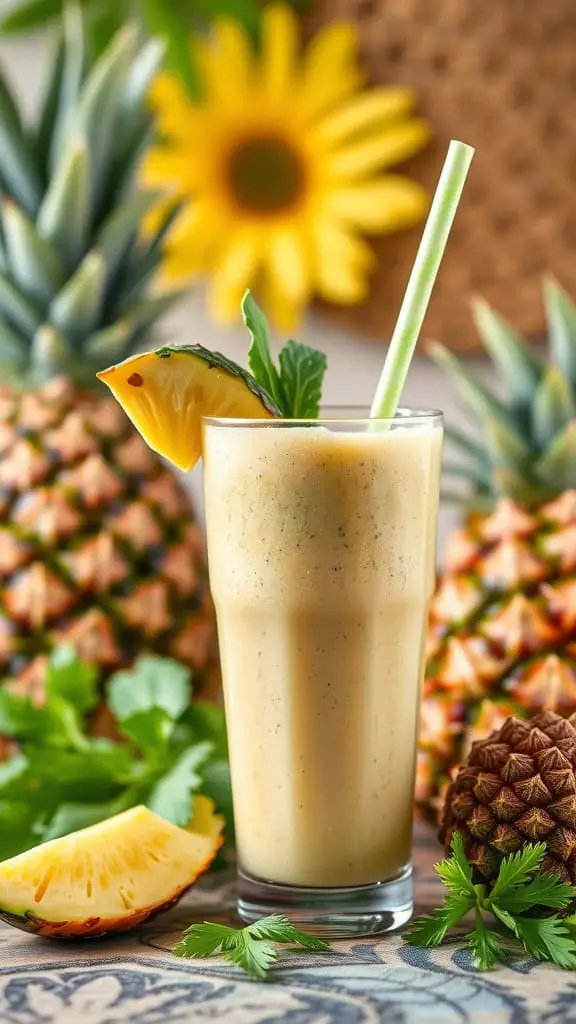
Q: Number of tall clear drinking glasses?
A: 1